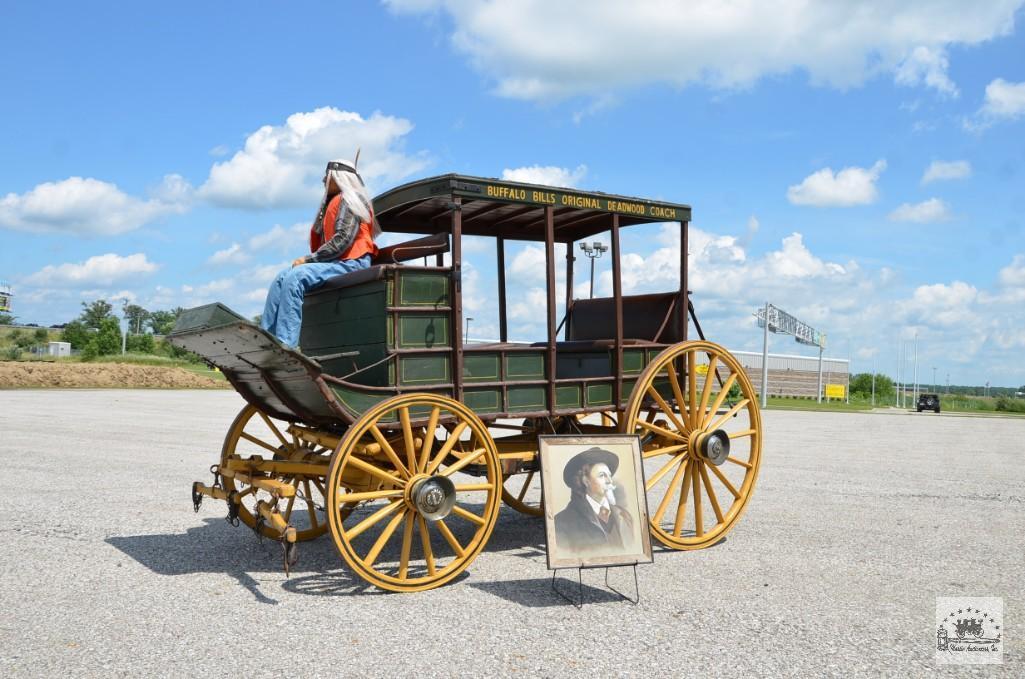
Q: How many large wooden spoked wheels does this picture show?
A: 4